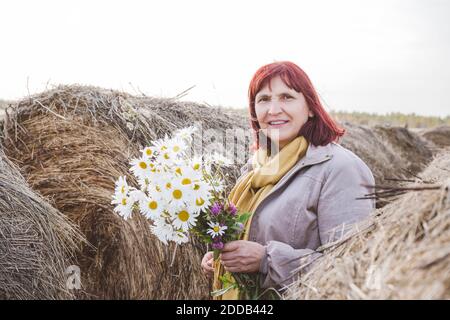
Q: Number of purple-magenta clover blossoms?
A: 3